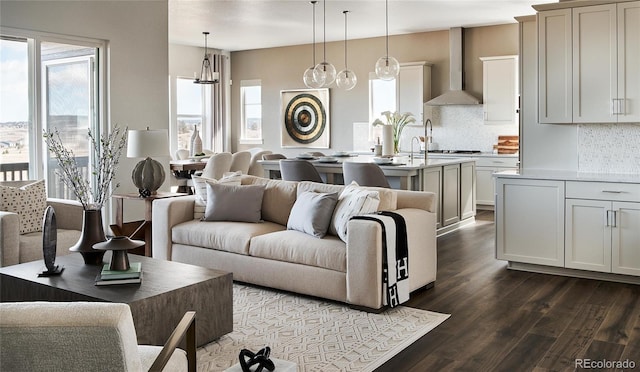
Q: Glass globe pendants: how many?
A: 4